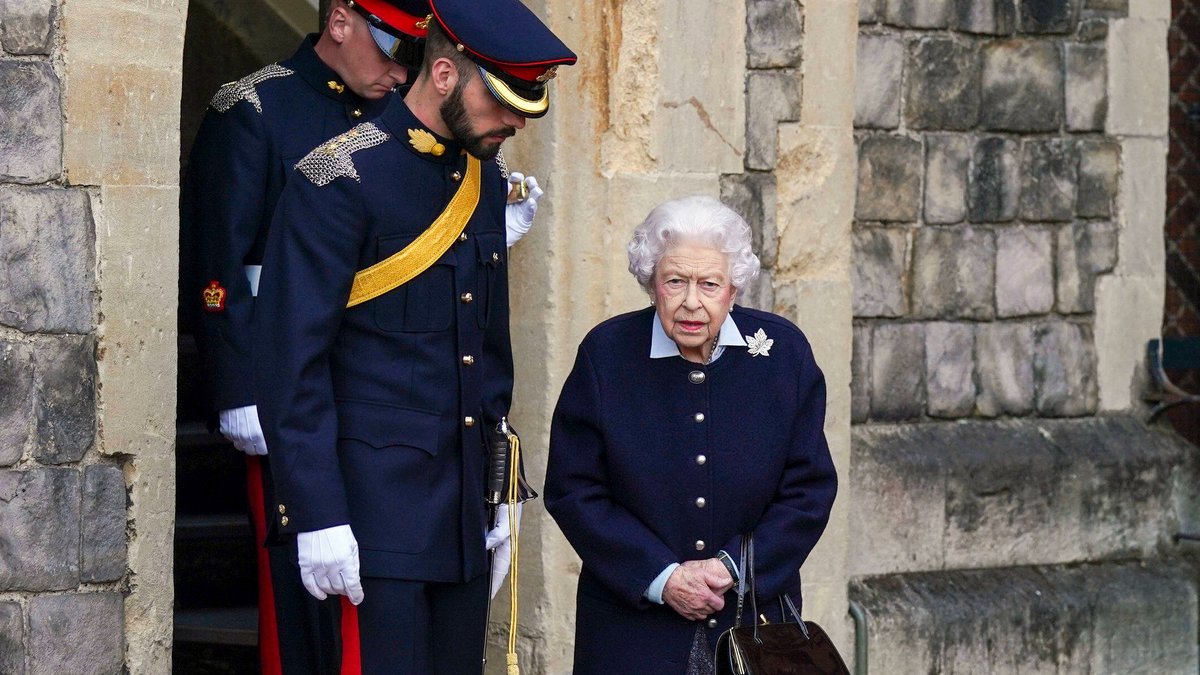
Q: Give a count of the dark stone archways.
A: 1